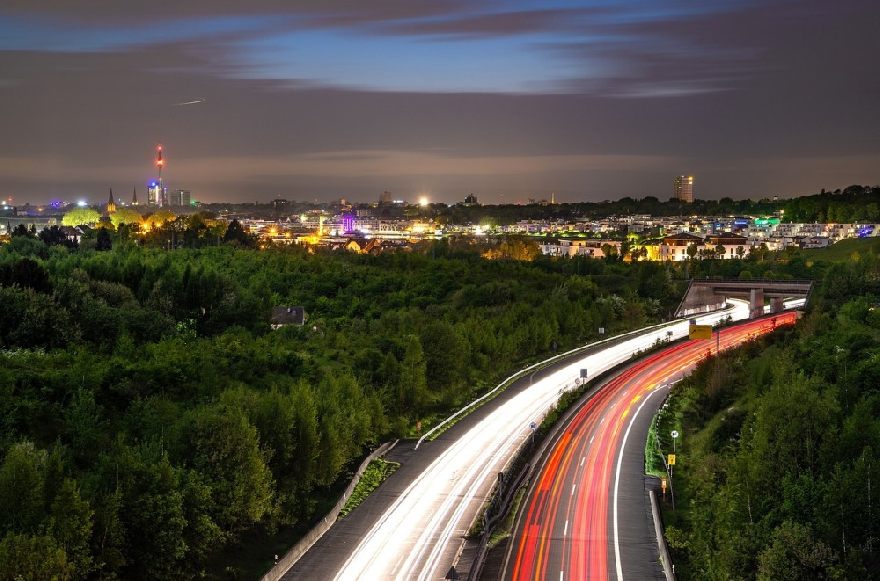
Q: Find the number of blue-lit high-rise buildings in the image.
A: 1